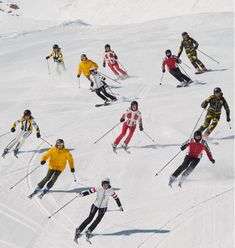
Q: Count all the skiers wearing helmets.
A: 12